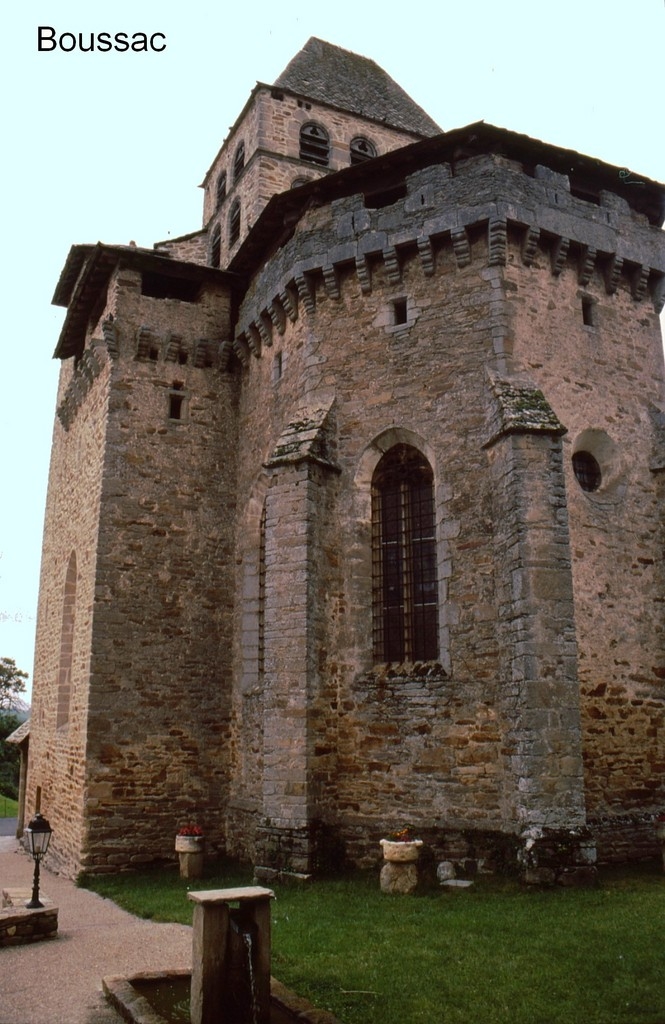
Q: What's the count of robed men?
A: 0